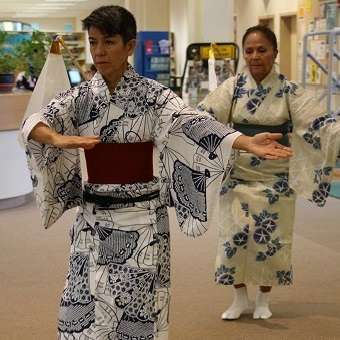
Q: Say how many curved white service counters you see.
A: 1